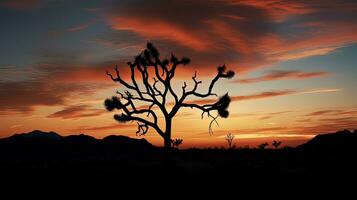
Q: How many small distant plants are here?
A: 4